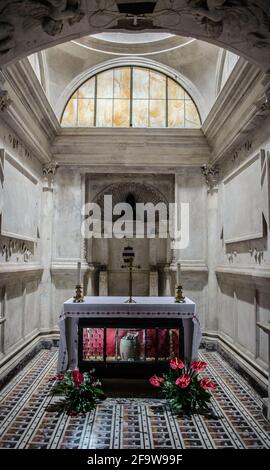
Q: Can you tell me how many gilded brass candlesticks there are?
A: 2